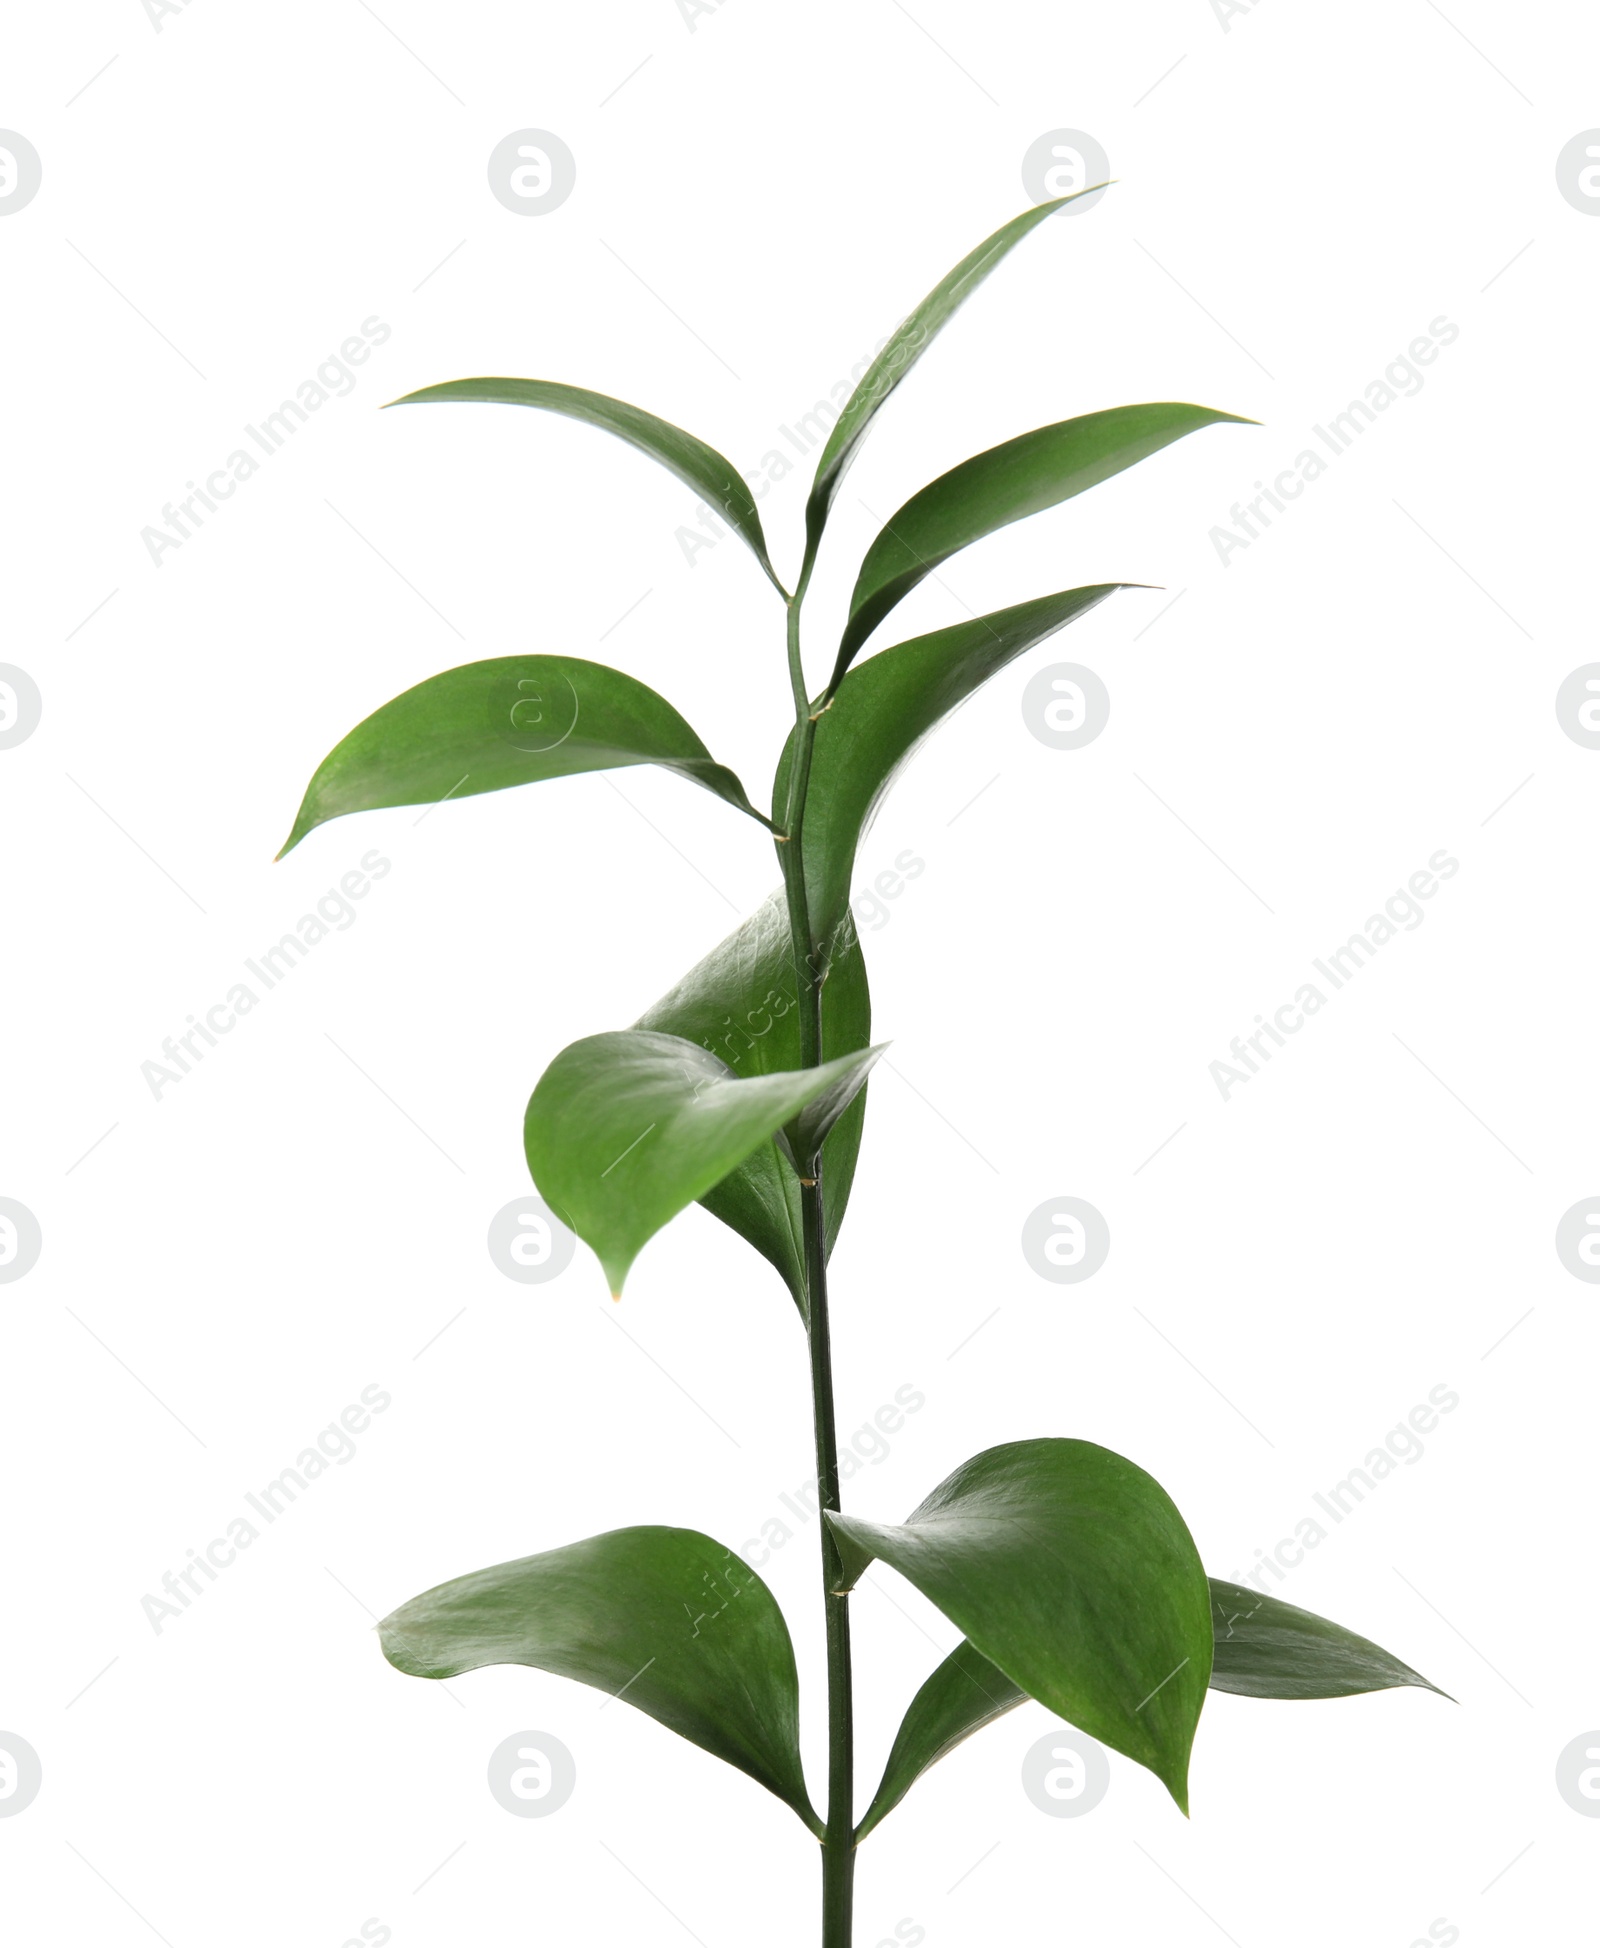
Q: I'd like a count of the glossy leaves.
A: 10